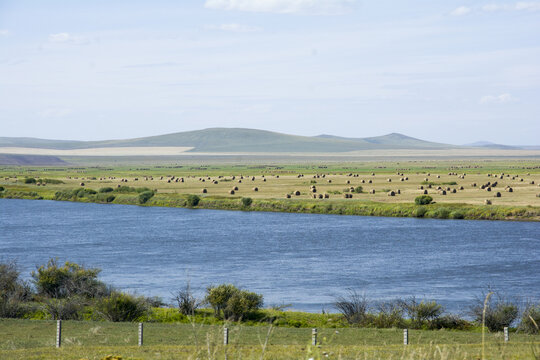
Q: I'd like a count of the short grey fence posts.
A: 6